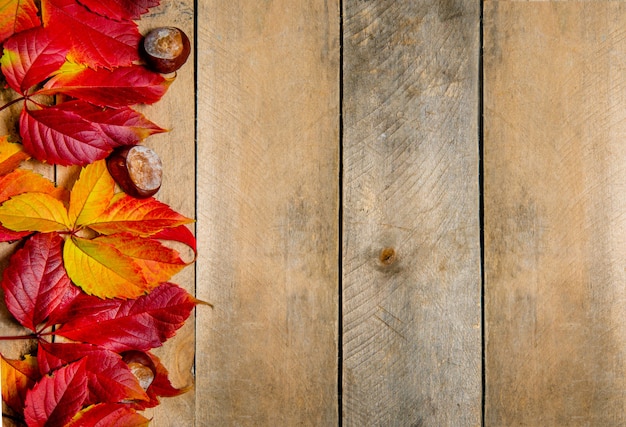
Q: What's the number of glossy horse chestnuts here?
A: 3